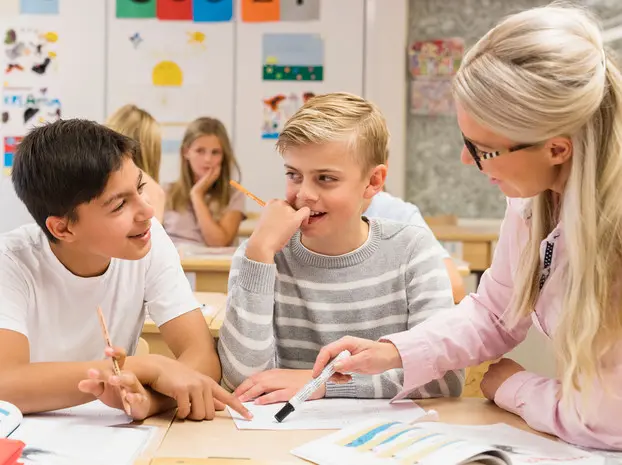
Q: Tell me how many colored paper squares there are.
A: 6